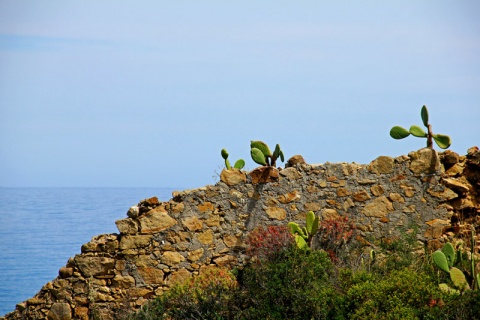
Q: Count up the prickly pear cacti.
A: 5